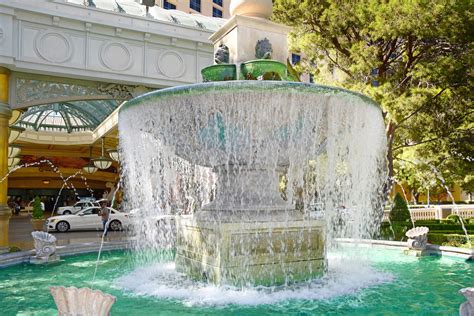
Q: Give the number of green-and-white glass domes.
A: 1